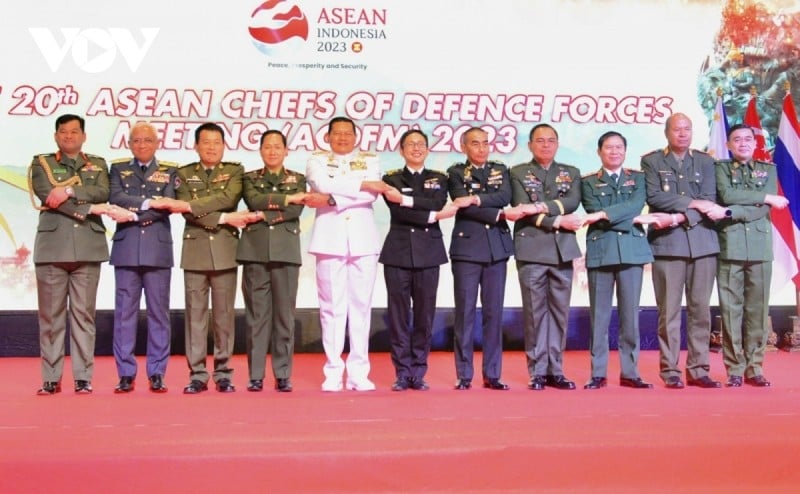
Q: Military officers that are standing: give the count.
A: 11